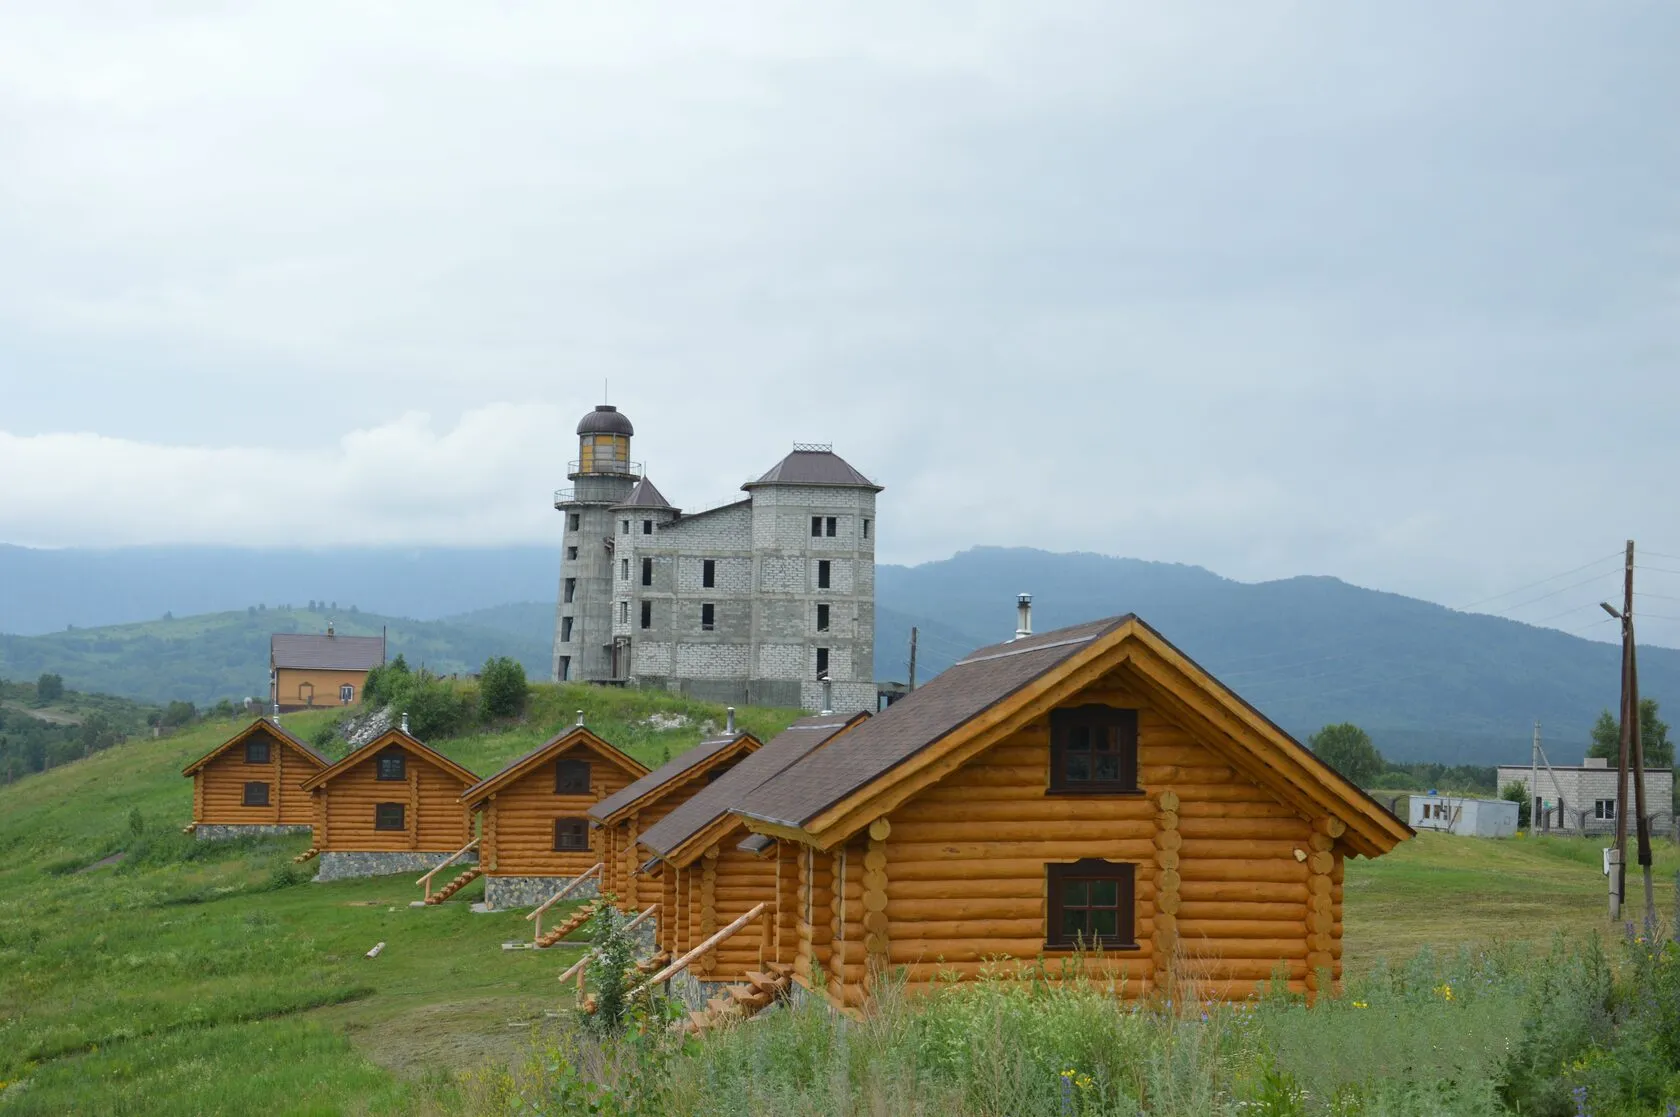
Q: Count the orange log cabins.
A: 6